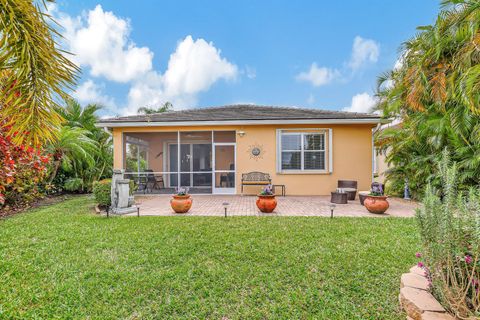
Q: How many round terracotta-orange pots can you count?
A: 3